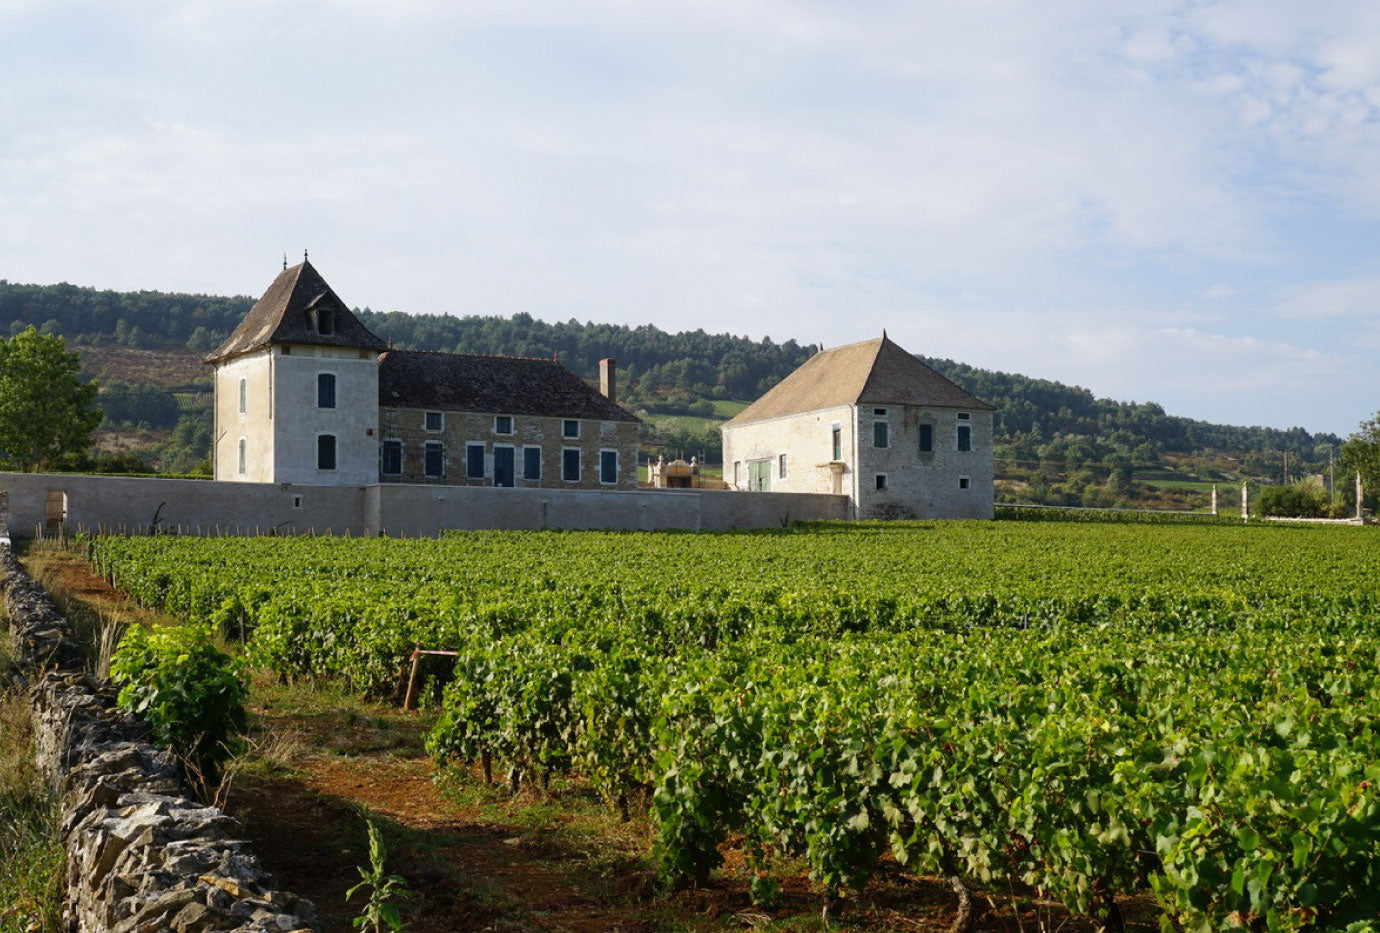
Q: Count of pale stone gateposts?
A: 3